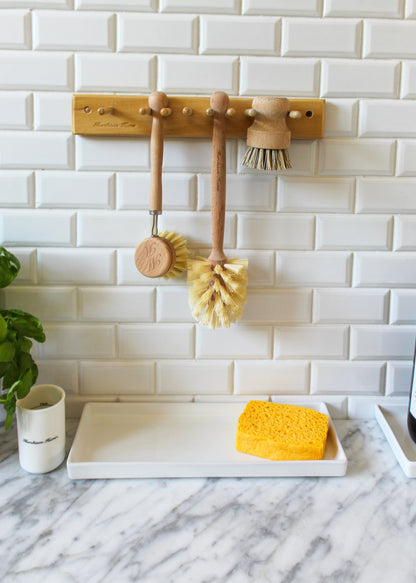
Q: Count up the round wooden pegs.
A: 8